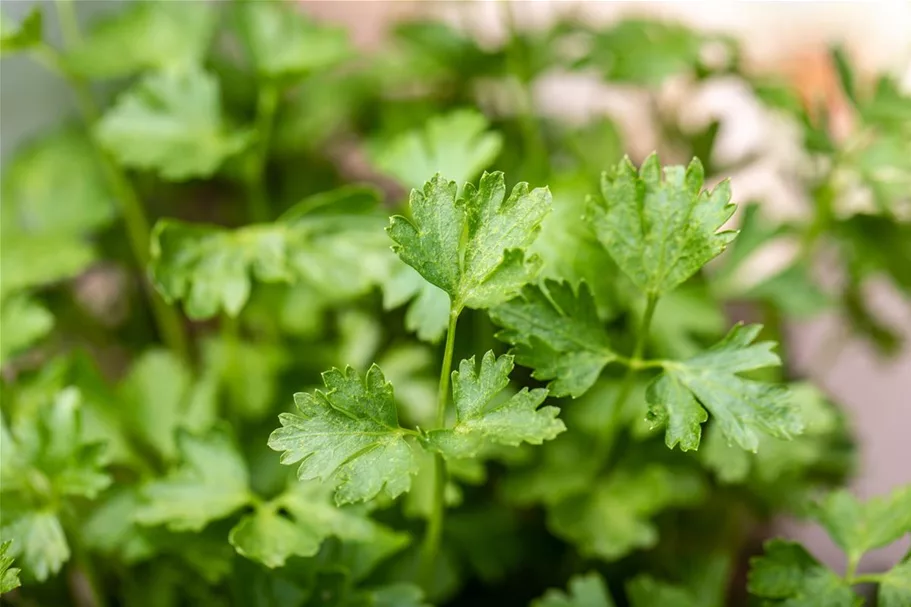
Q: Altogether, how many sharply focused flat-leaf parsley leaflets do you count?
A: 6